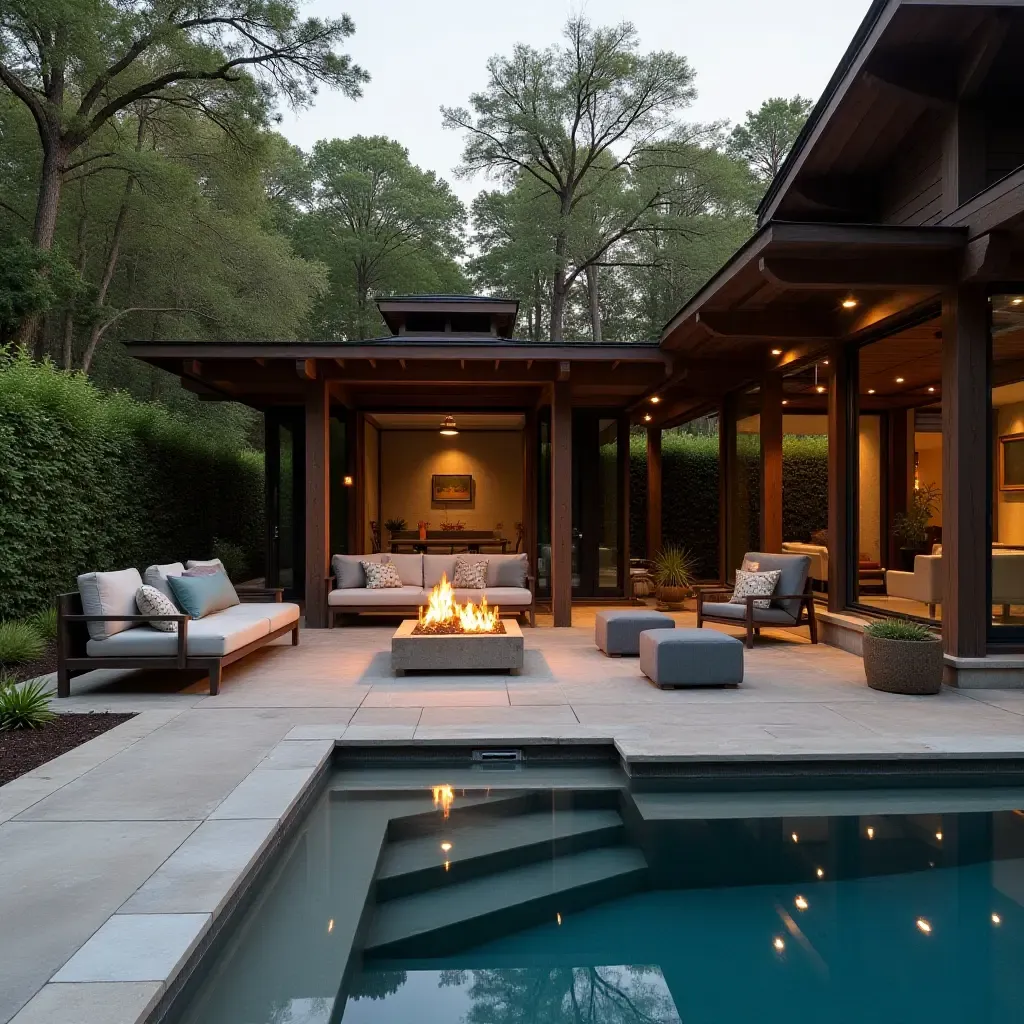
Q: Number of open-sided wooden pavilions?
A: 1